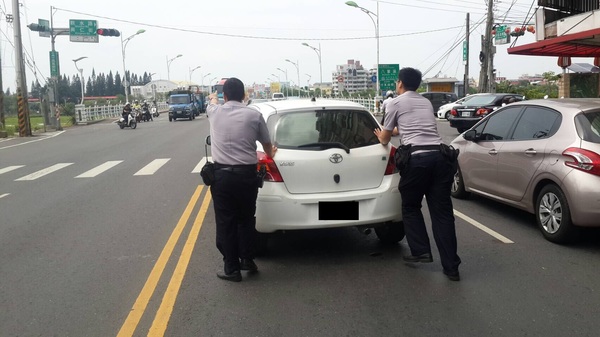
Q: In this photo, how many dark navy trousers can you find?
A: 2